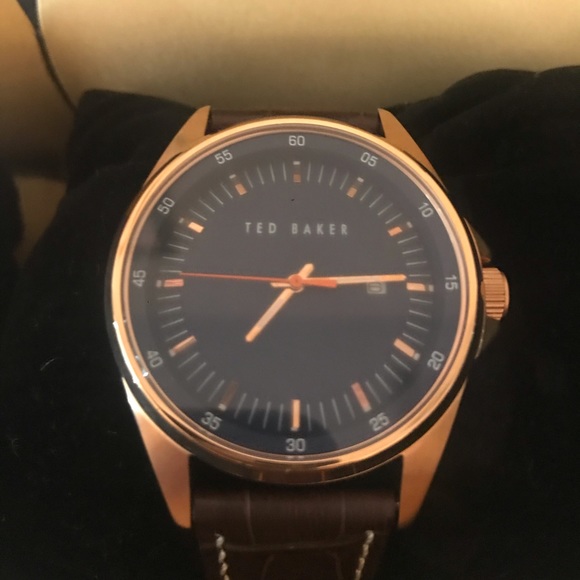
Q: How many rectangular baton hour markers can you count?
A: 12